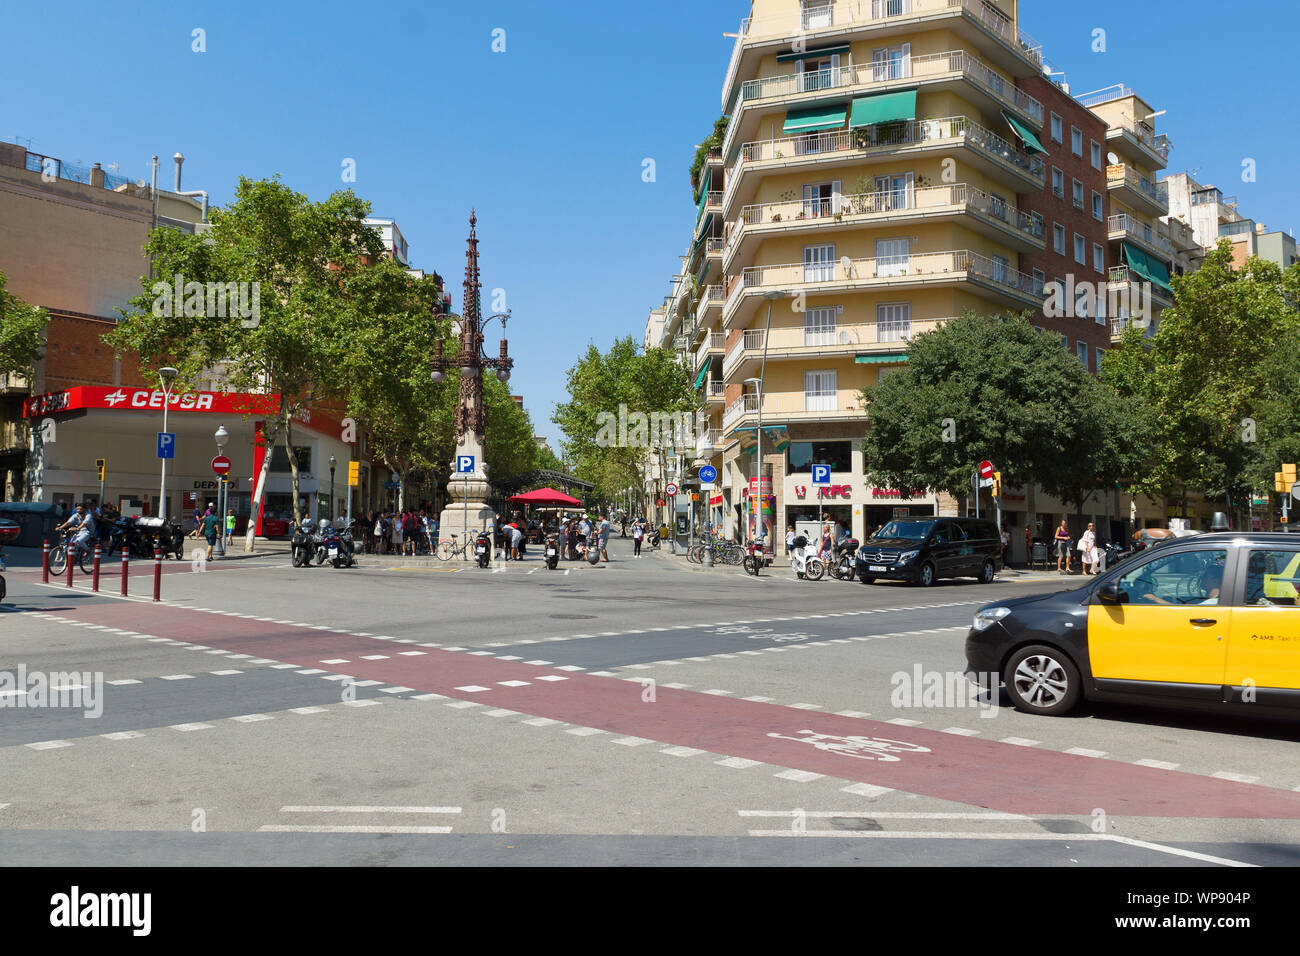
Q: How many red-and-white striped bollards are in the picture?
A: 5